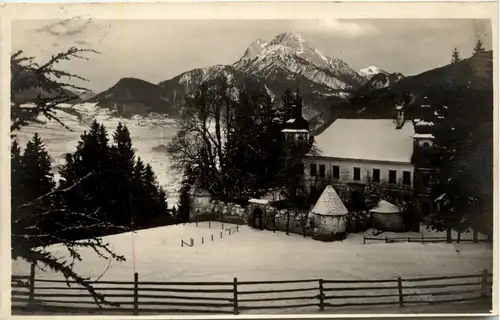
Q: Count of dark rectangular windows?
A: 7